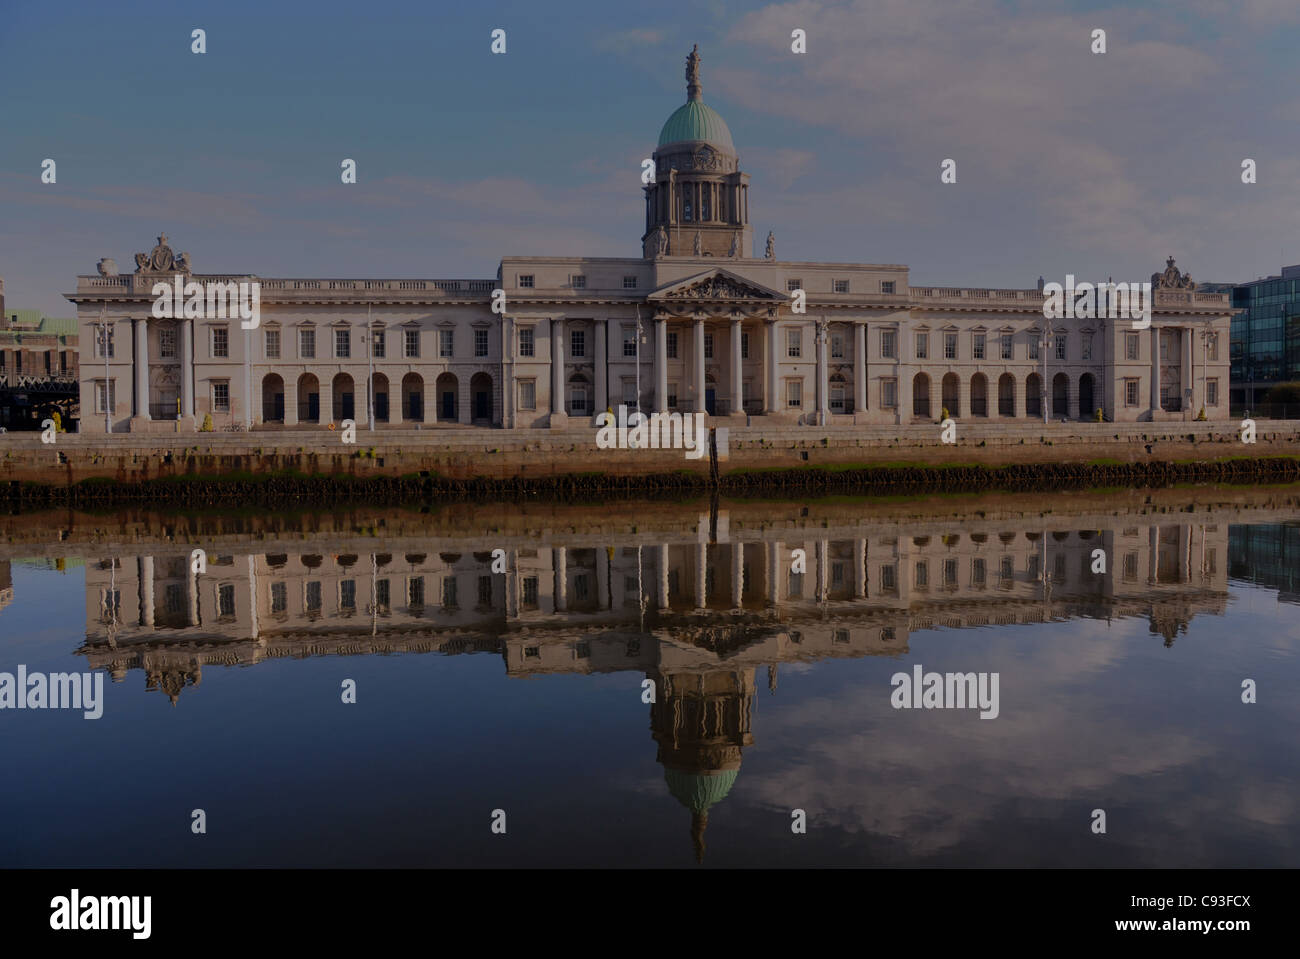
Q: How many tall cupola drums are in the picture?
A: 1